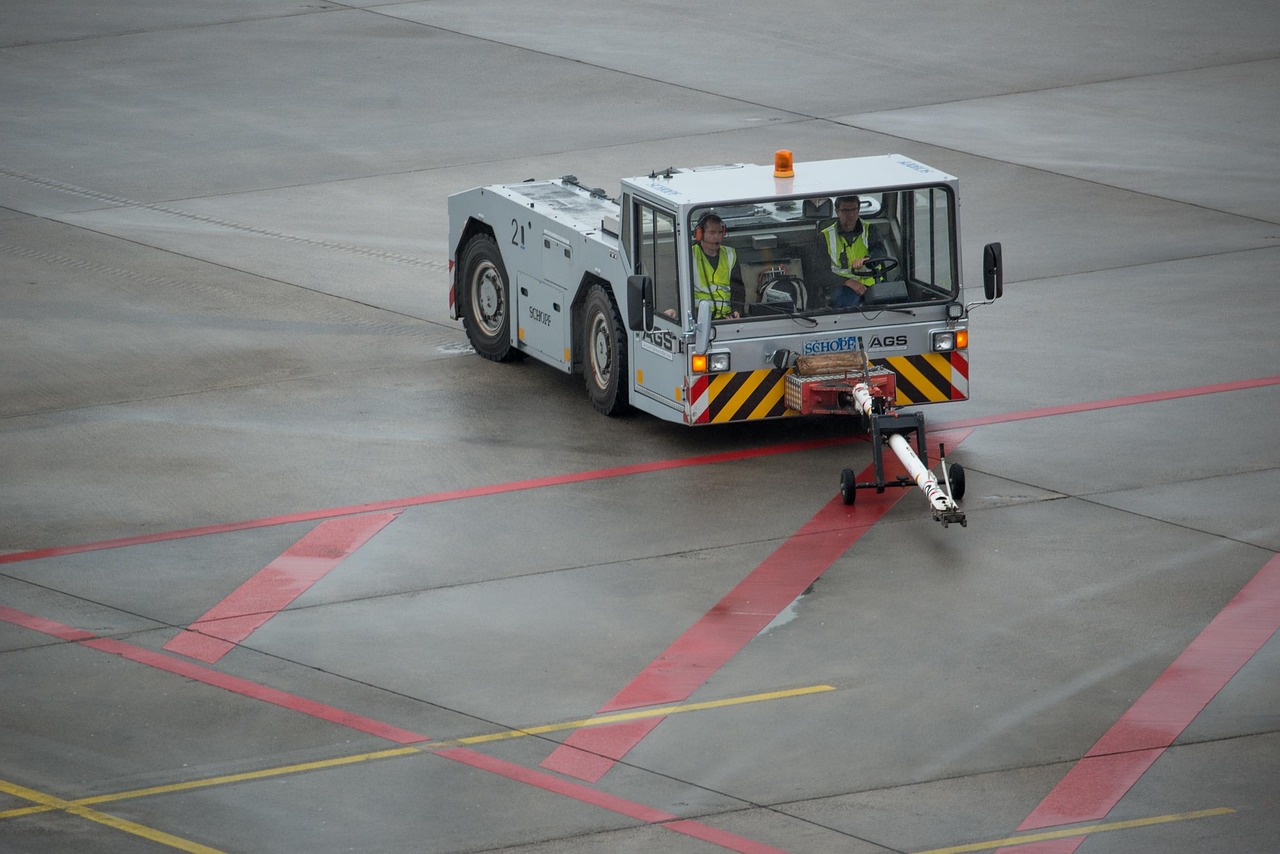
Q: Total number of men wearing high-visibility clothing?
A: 2